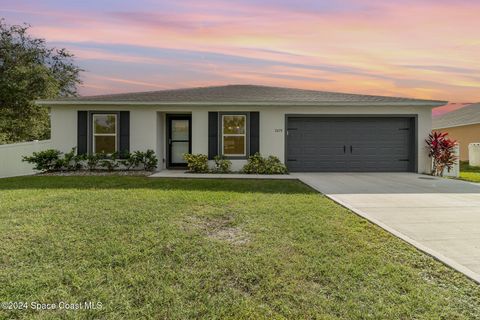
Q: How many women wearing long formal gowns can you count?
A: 0